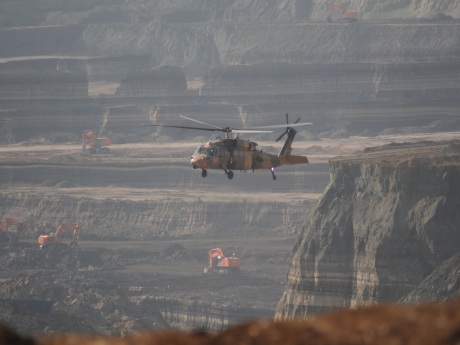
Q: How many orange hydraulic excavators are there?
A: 5